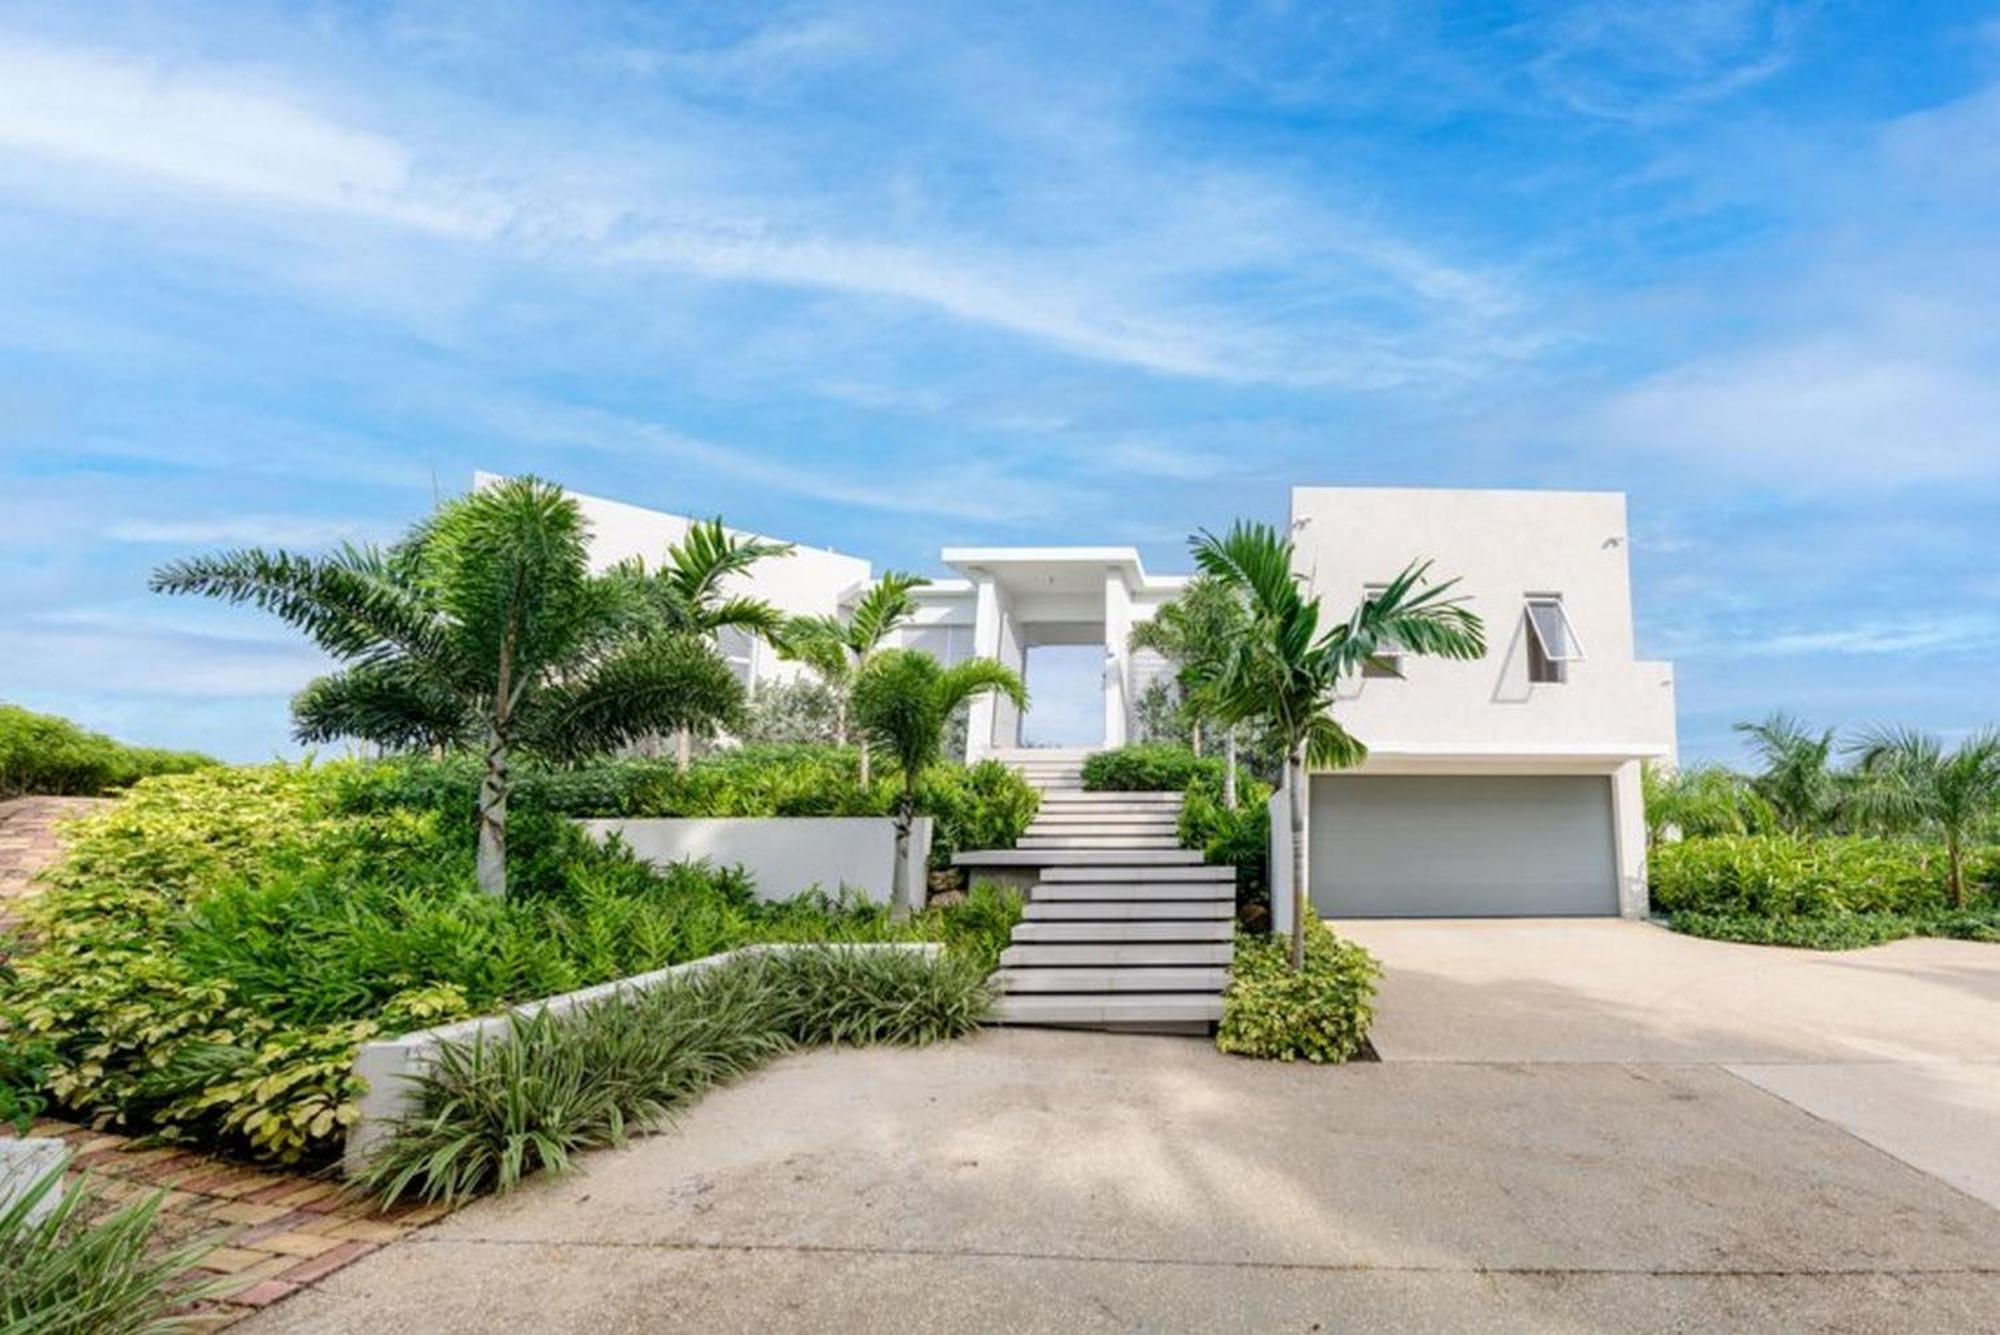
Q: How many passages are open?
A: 1